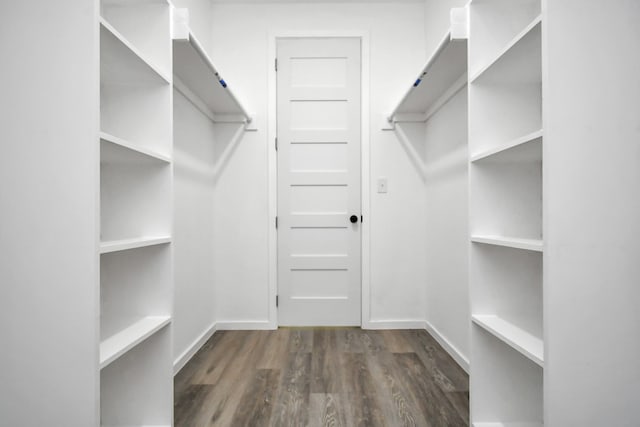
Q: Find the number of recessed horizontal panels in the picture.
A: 6